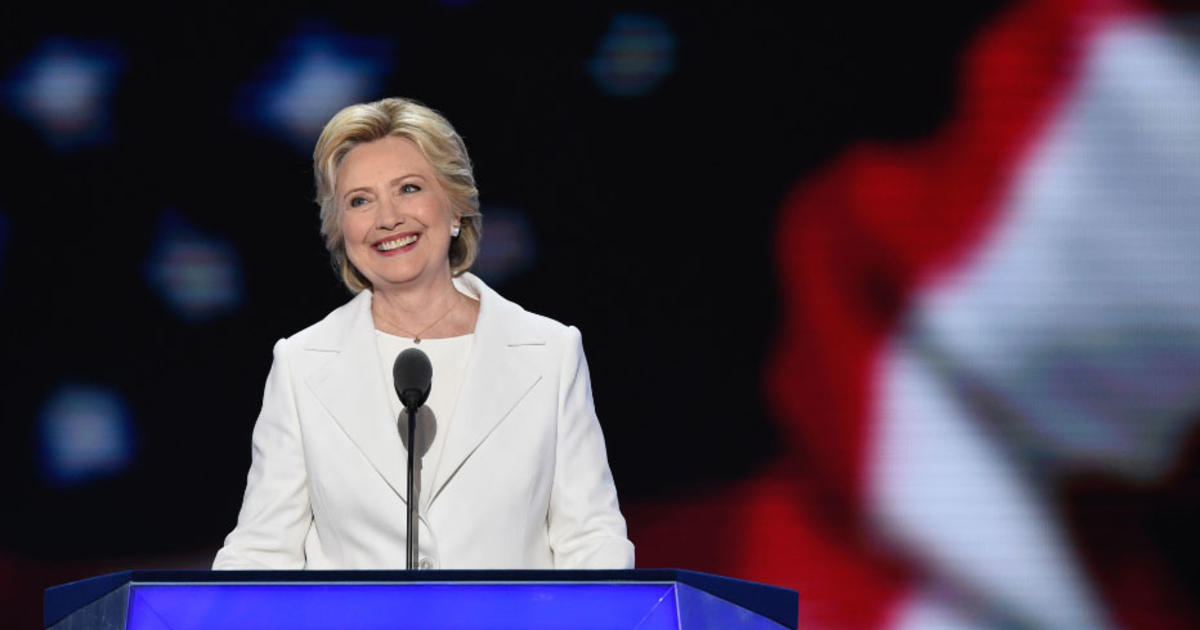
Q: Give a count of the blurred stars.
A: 6